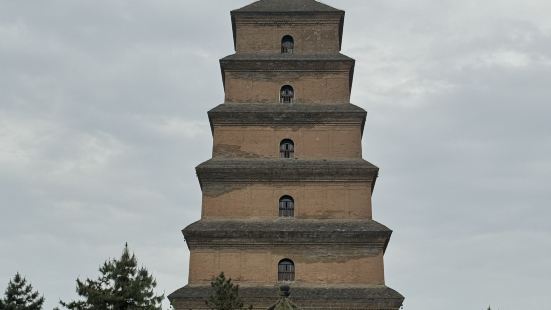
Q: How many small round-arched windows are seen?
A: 5